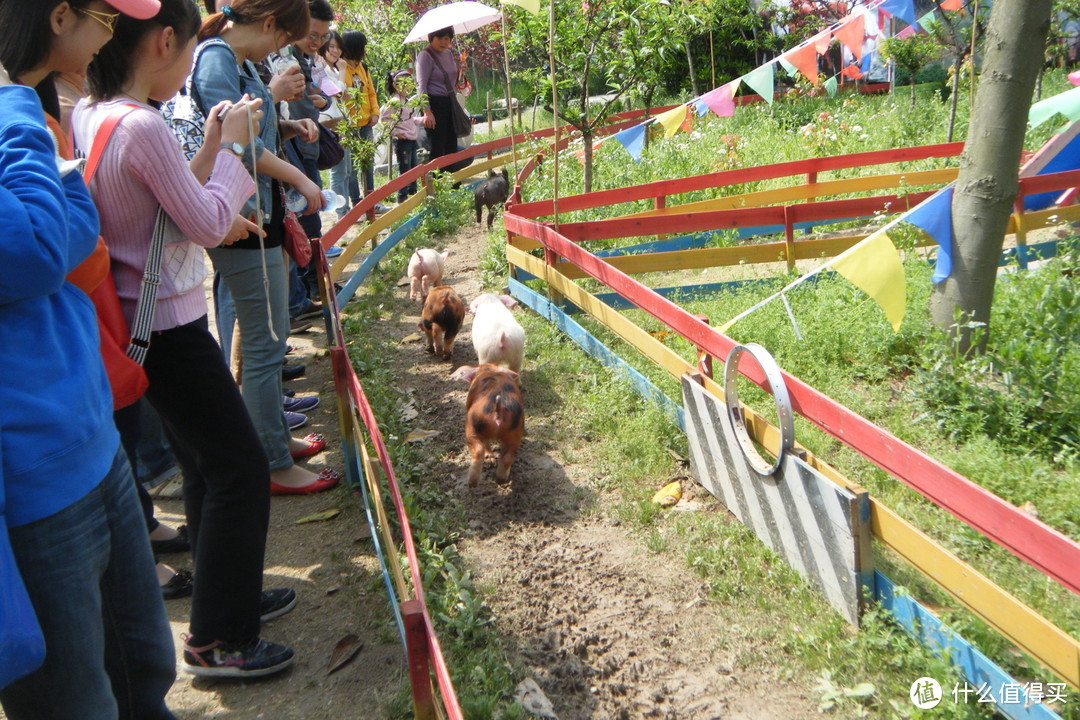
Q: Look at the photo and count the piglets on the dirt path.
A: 5